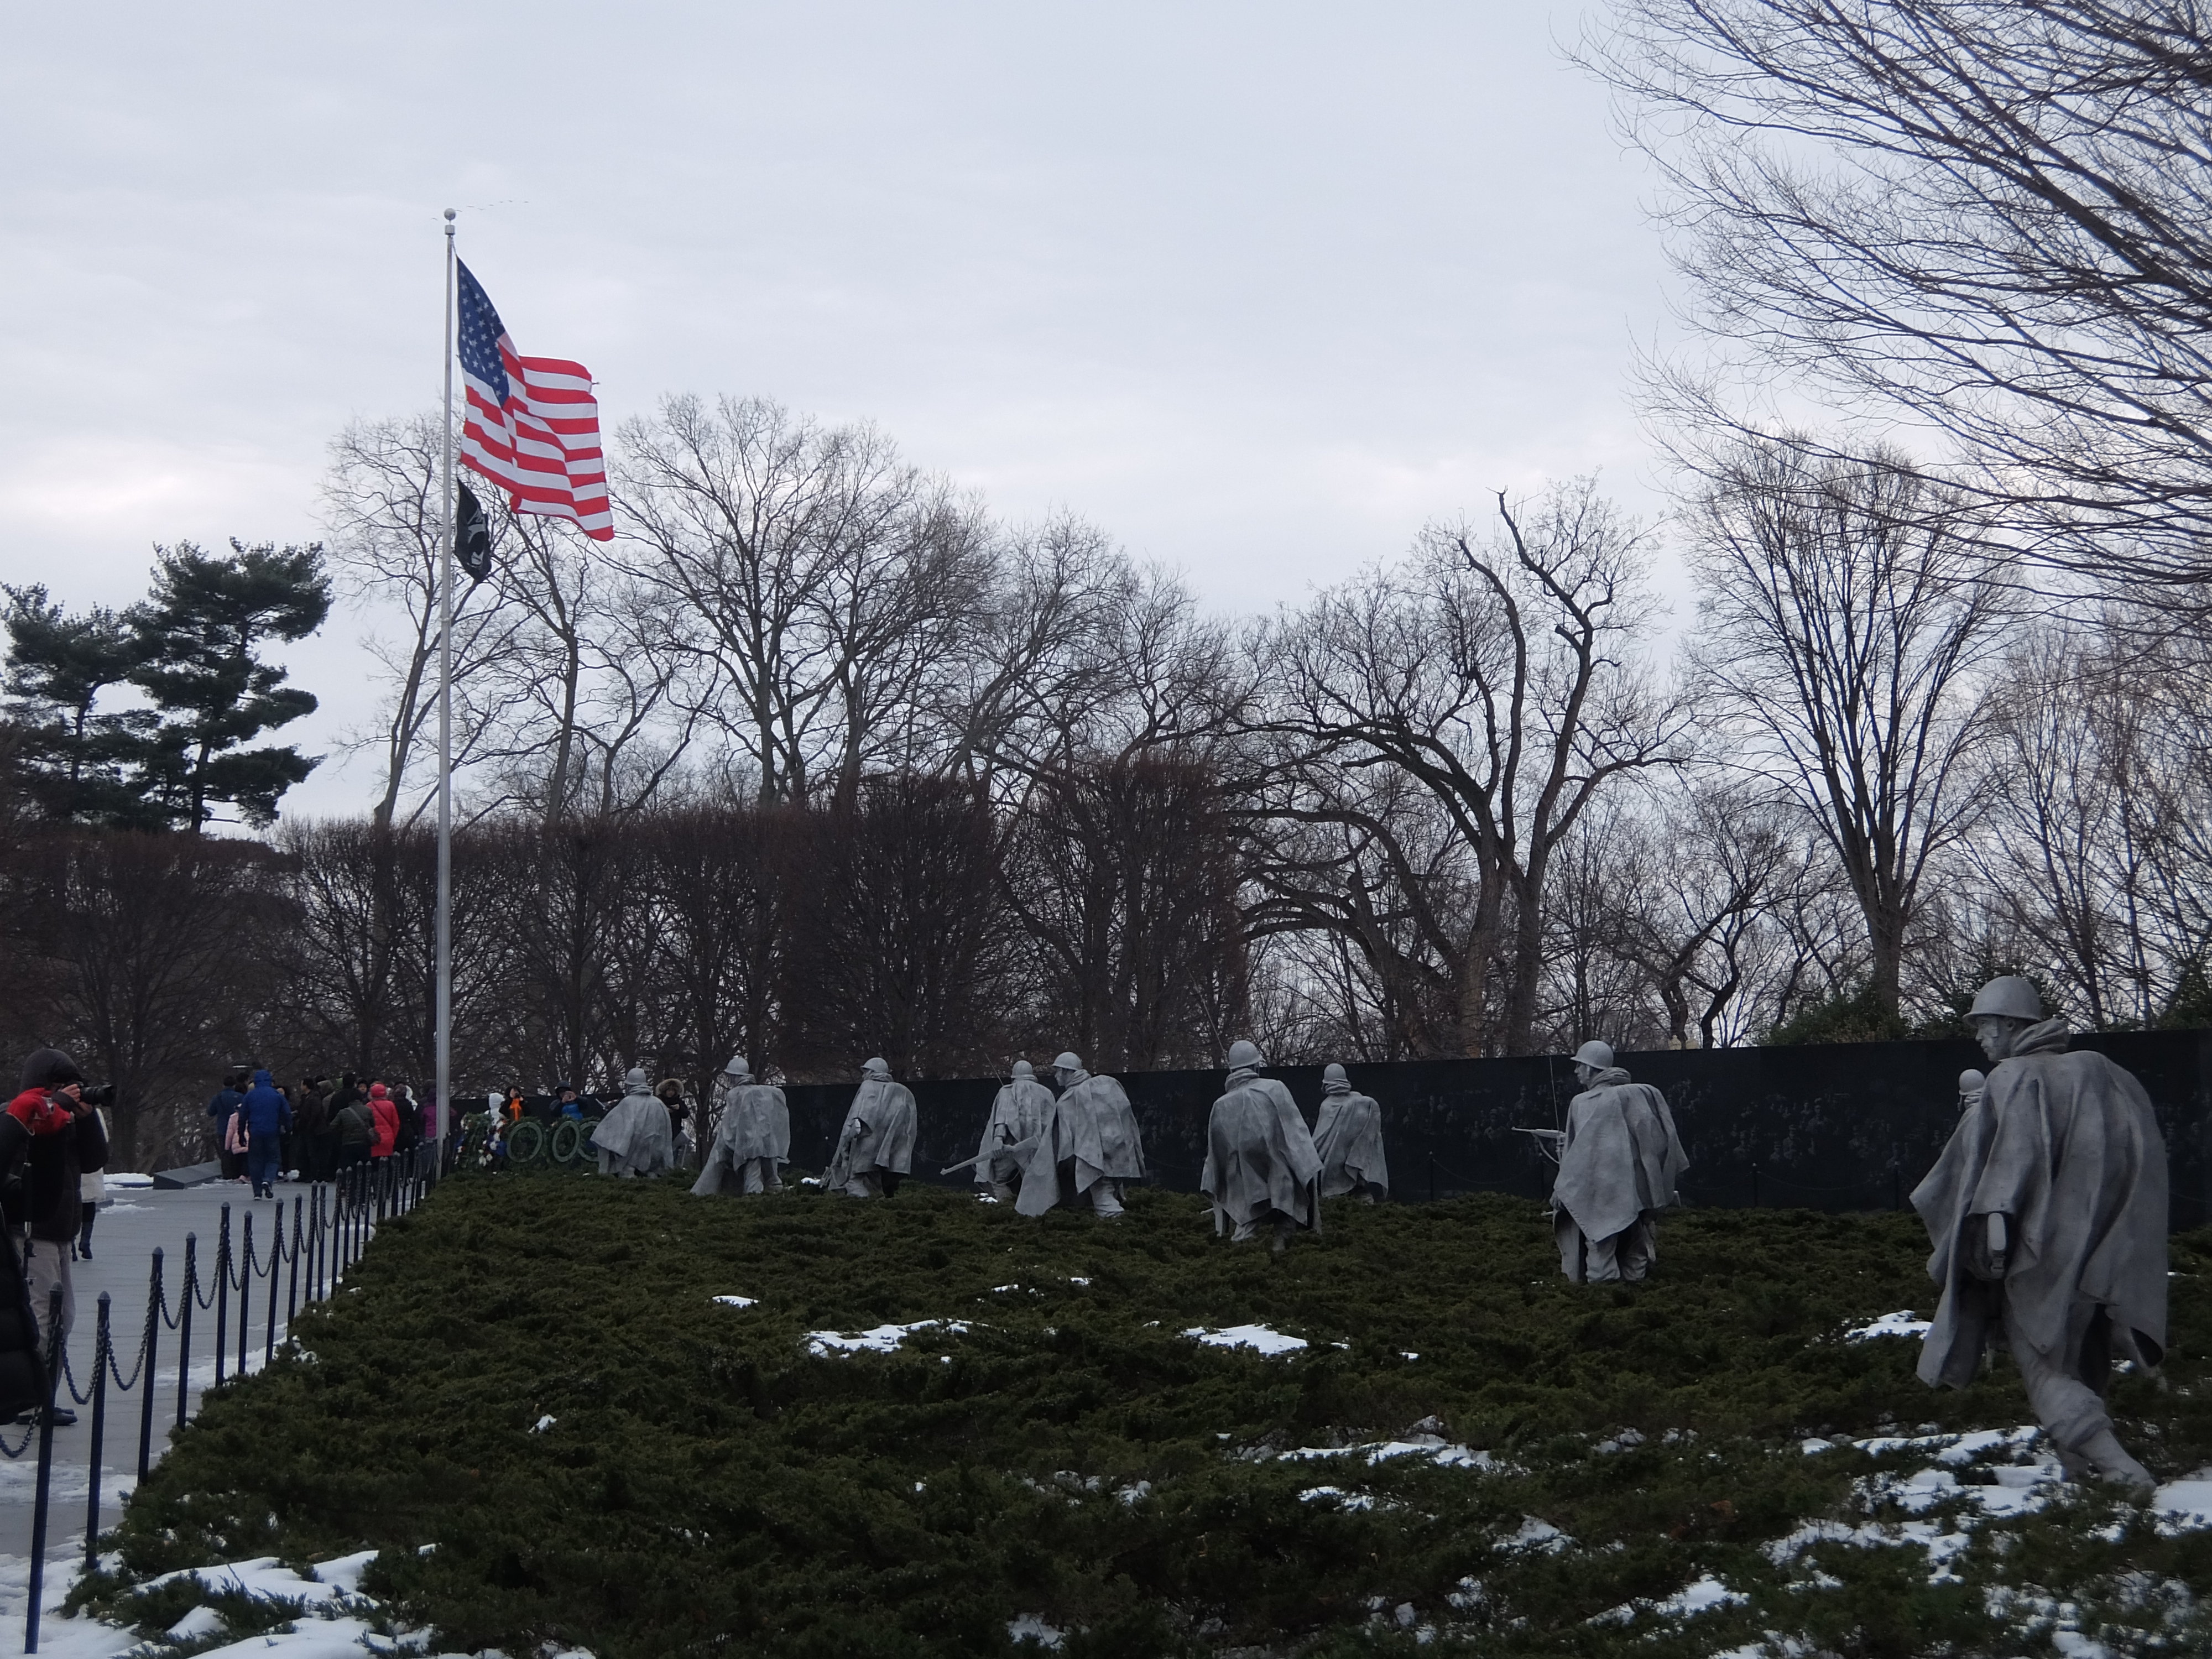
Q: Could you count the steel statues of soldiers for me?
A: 10